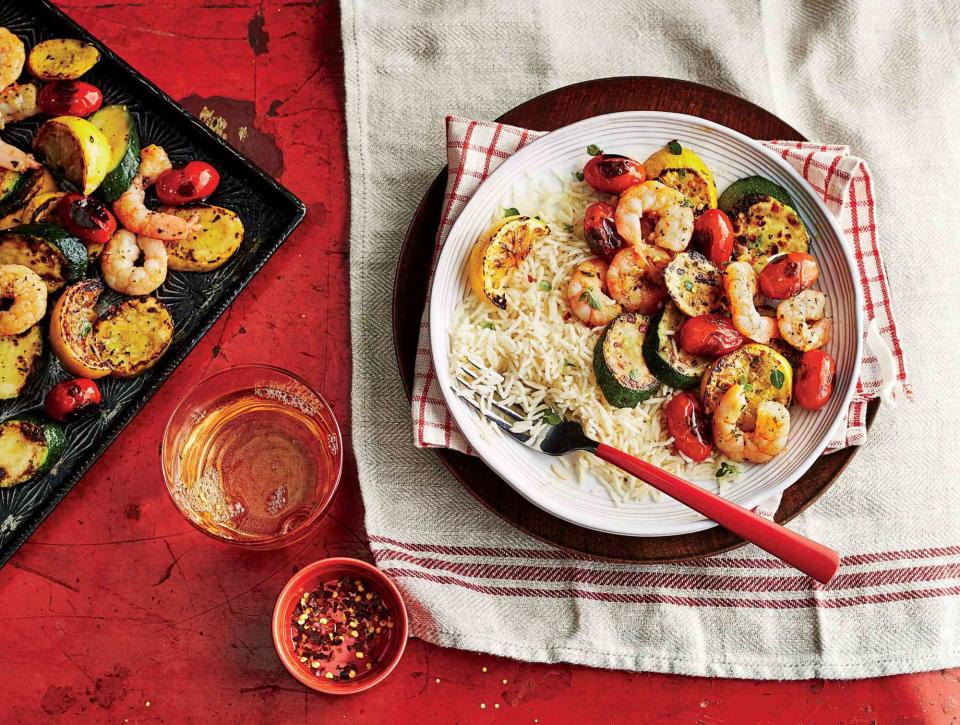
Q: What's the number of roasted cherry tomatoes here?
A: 11